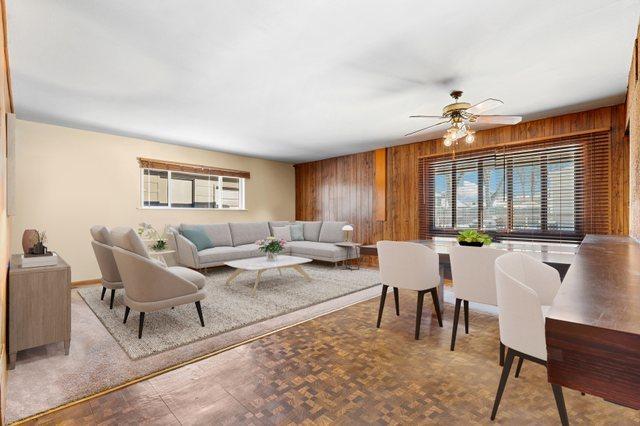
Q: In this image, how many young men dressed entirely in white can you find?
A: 0